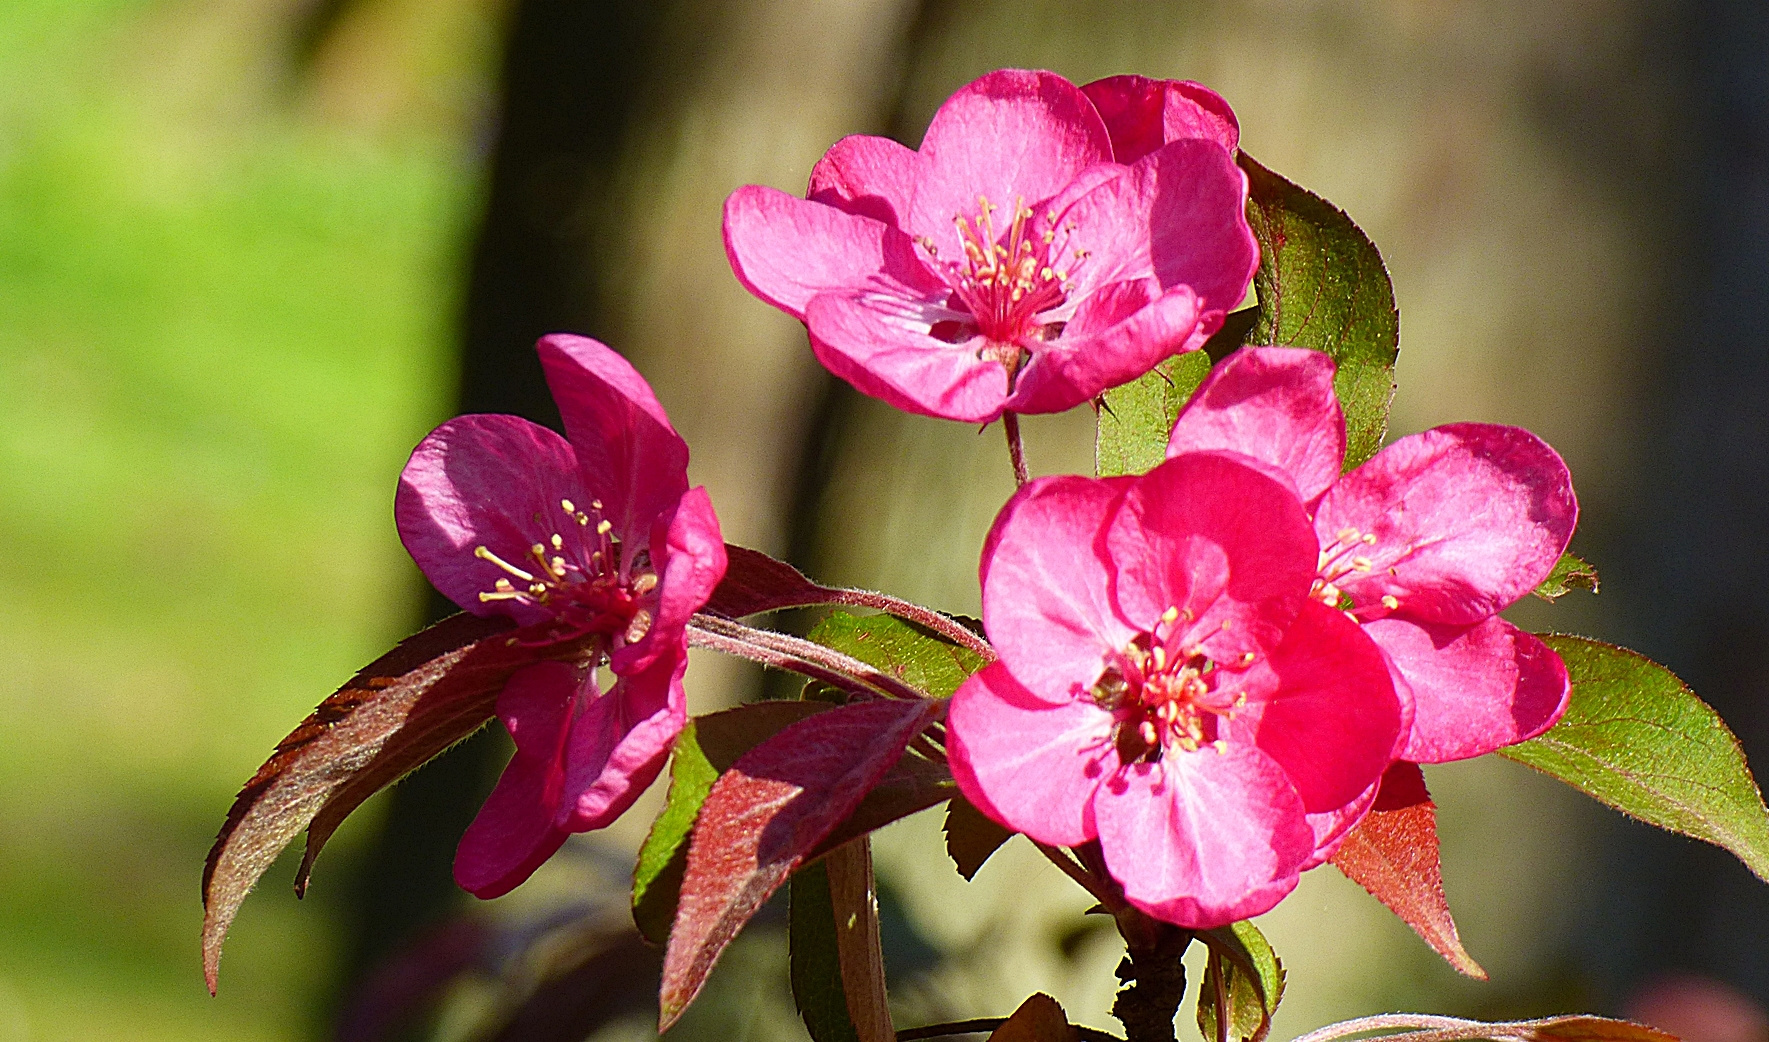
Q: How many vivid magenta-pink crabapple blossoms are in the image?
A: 4